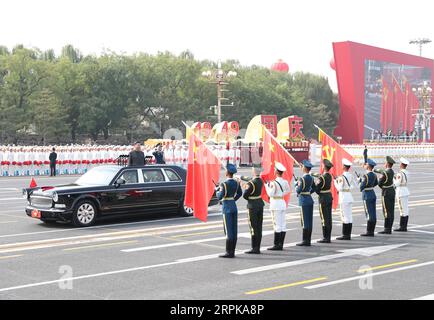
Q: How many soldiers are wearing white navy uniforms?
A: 3